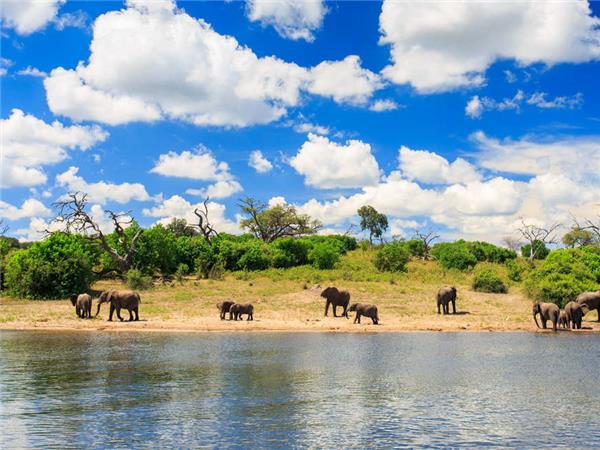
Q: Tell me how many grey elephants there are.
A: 11